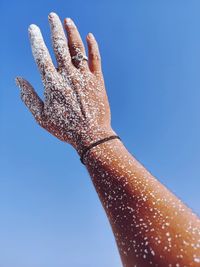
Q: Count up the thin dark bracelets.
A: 1